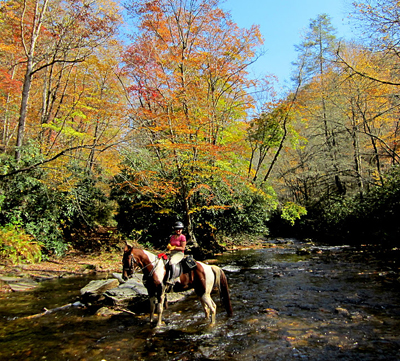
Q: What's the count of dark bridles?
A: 1